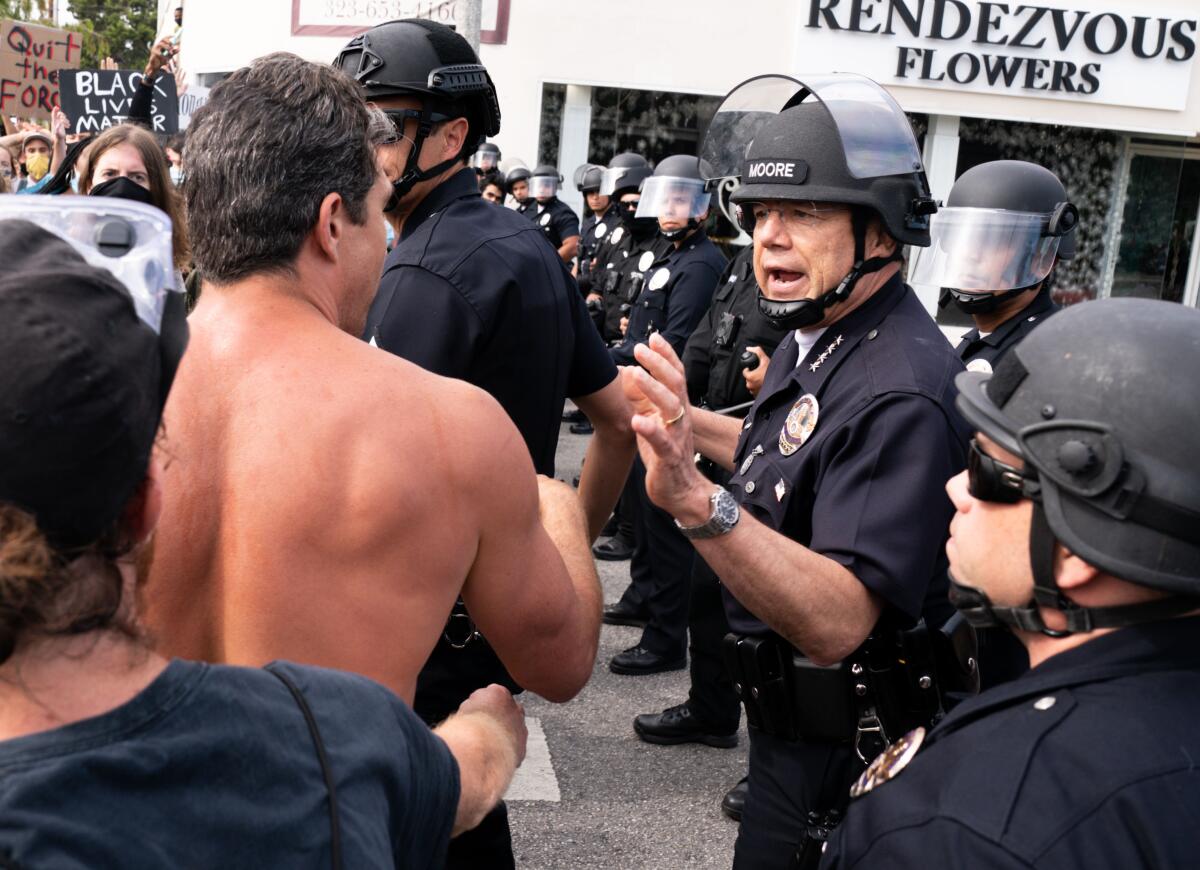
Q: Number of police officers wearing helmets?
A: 11